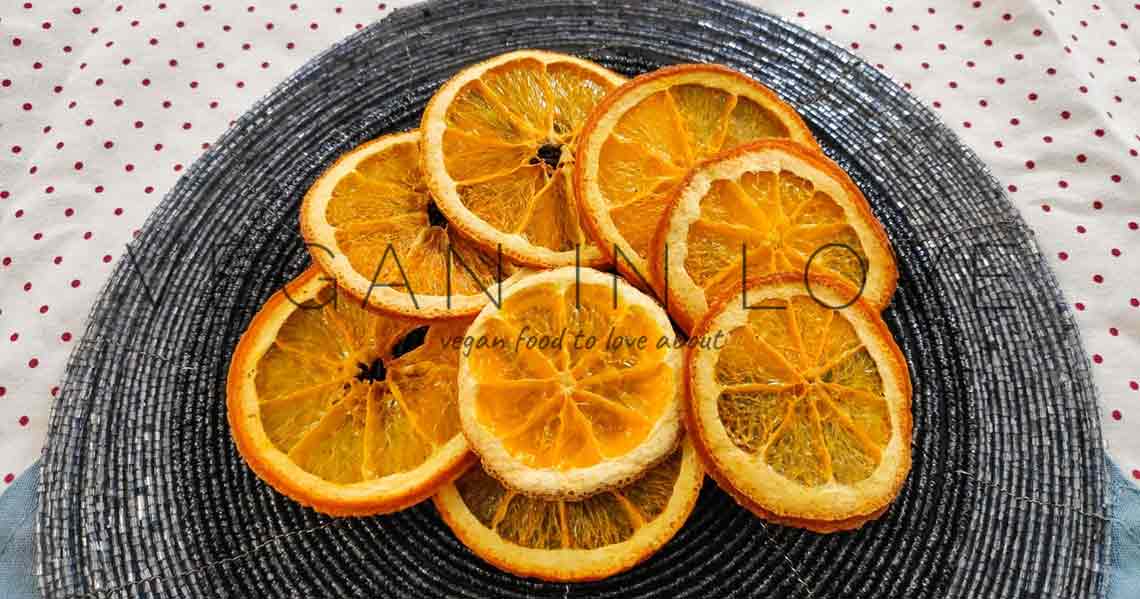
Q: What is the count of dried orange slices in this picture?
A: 8